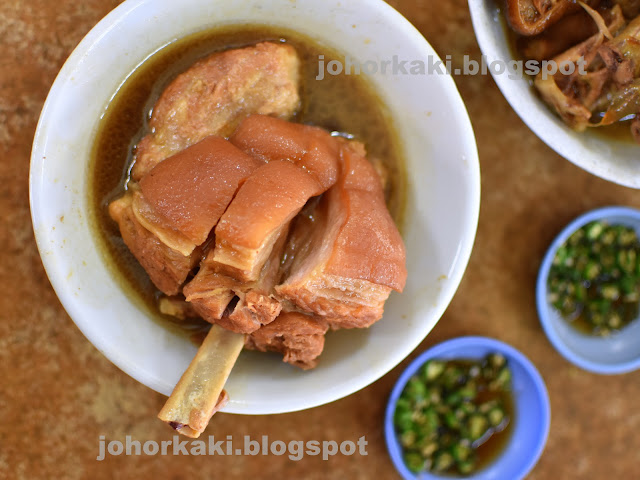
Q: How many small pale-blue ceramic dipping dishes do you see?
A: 2